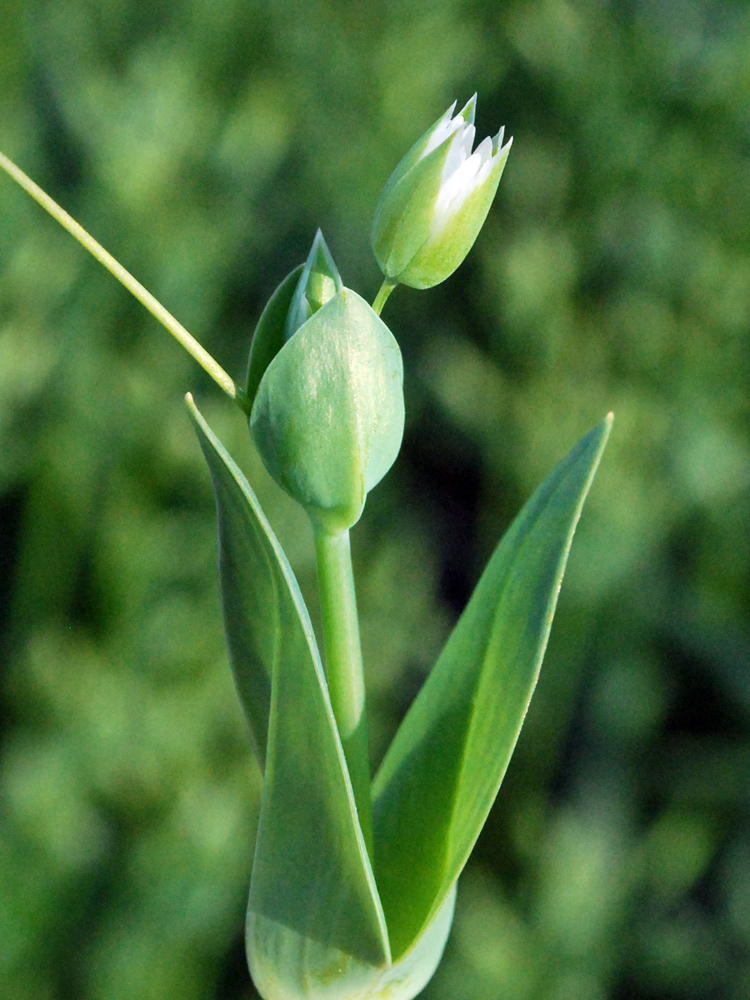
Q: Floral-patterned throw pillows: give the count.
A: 0